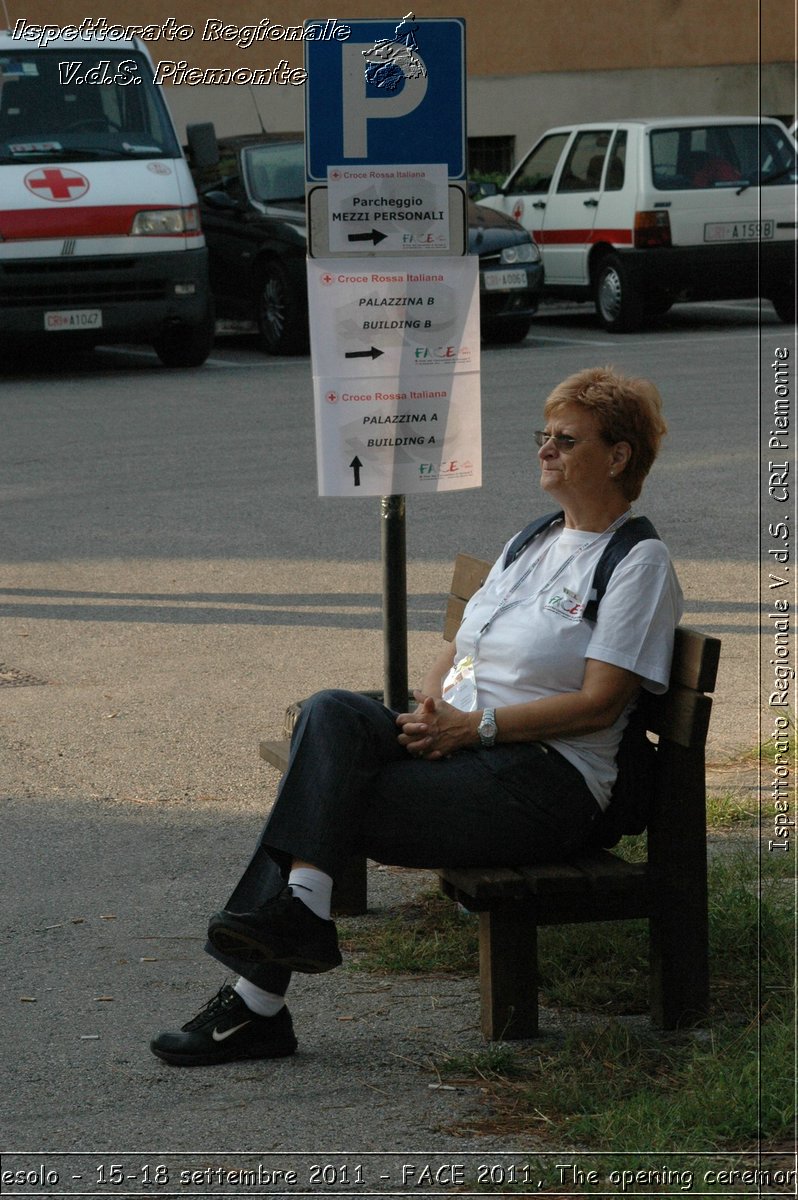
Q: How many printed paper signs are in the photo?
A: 3